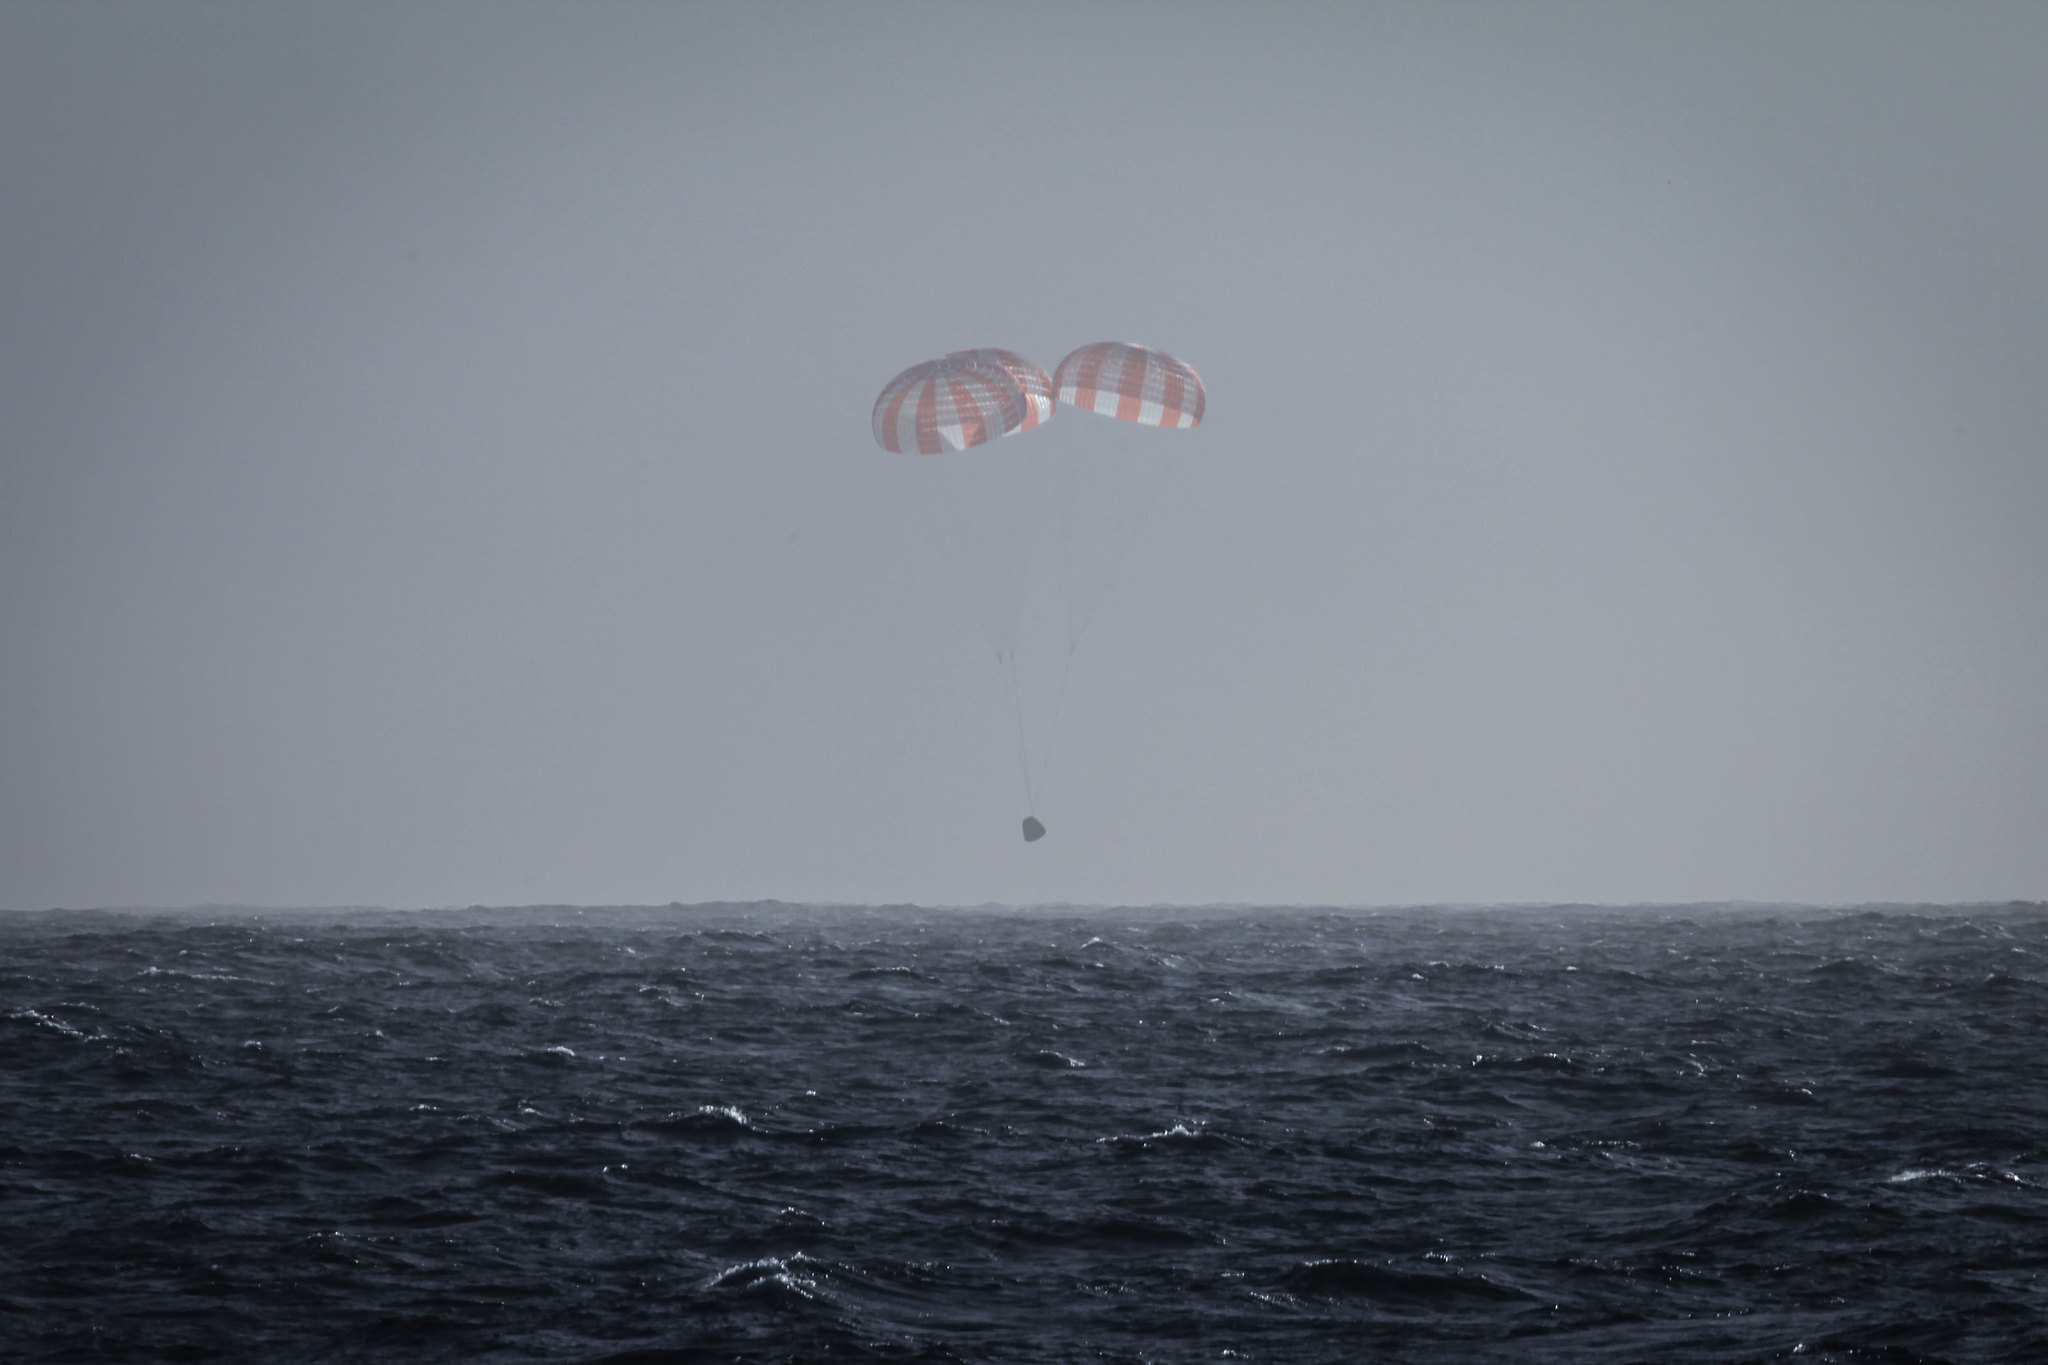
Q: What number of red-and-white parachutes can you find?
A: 3